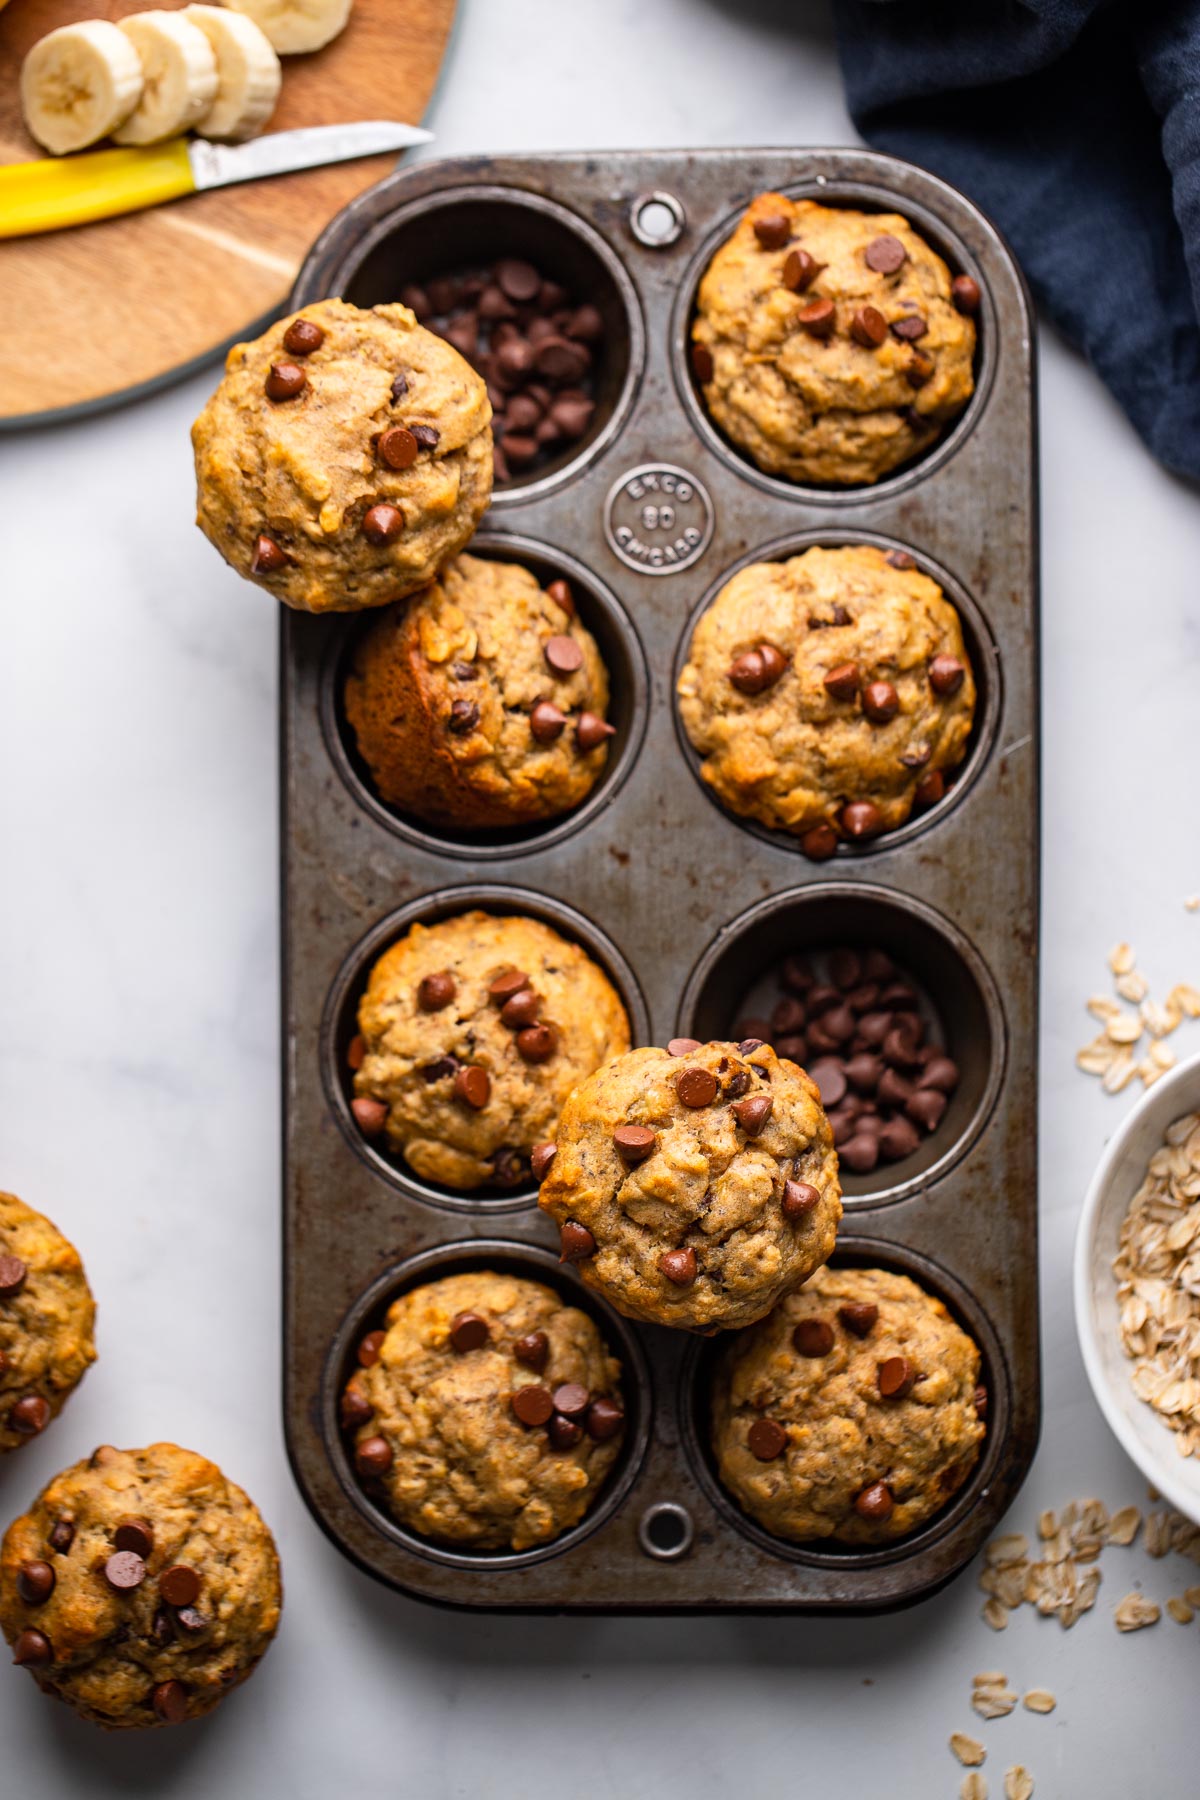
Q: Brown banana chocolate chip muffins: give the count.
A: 10